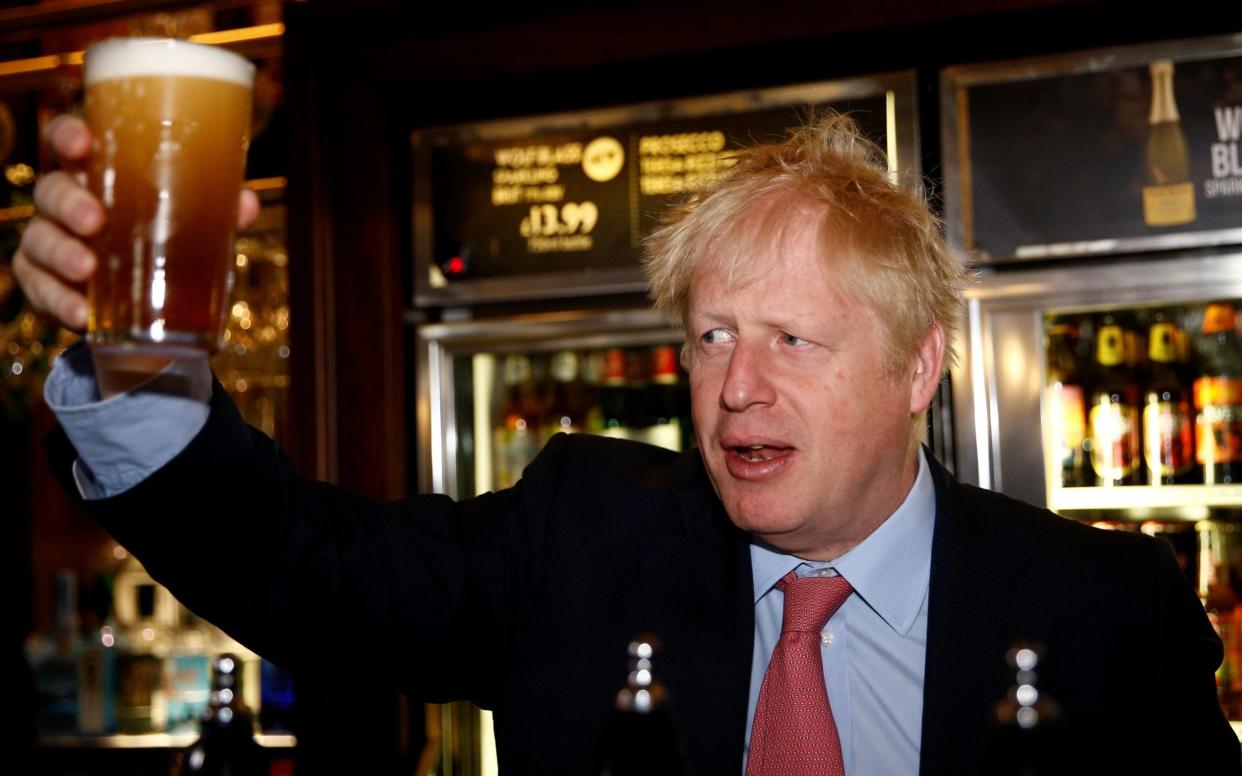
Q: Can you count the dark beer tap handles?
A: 3